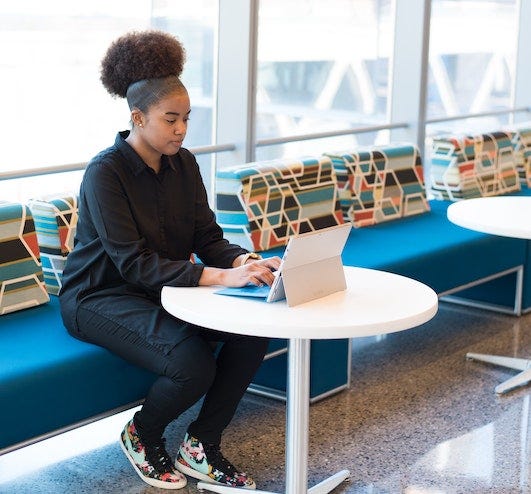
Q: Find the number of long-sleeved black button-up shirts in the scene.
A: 1